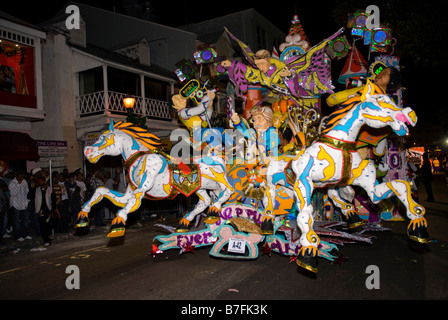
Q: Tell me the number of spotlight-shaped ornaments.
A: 6